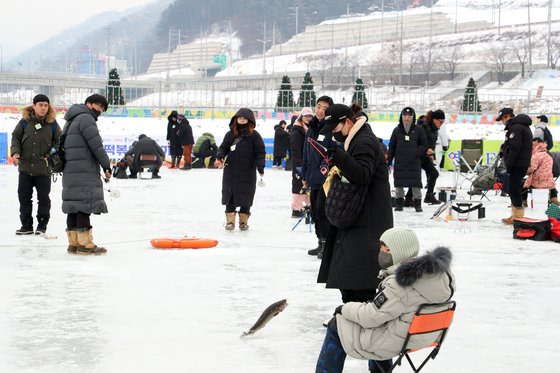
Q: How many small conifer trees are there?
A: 5